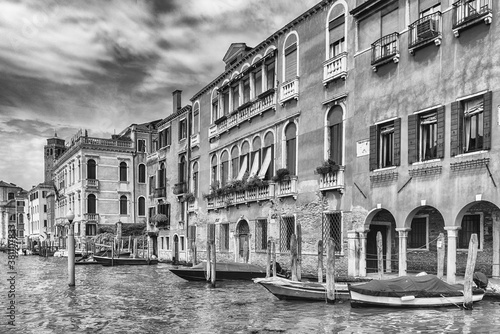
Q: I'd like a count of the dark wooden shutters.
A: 6